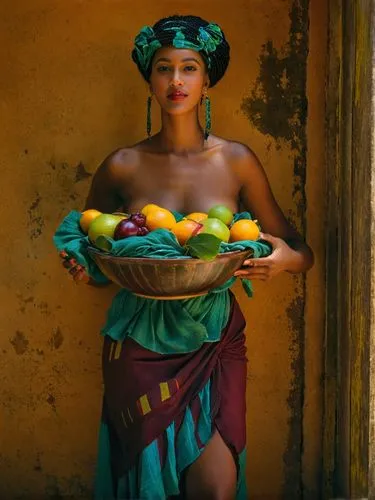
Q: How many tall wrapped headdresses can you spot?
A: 1